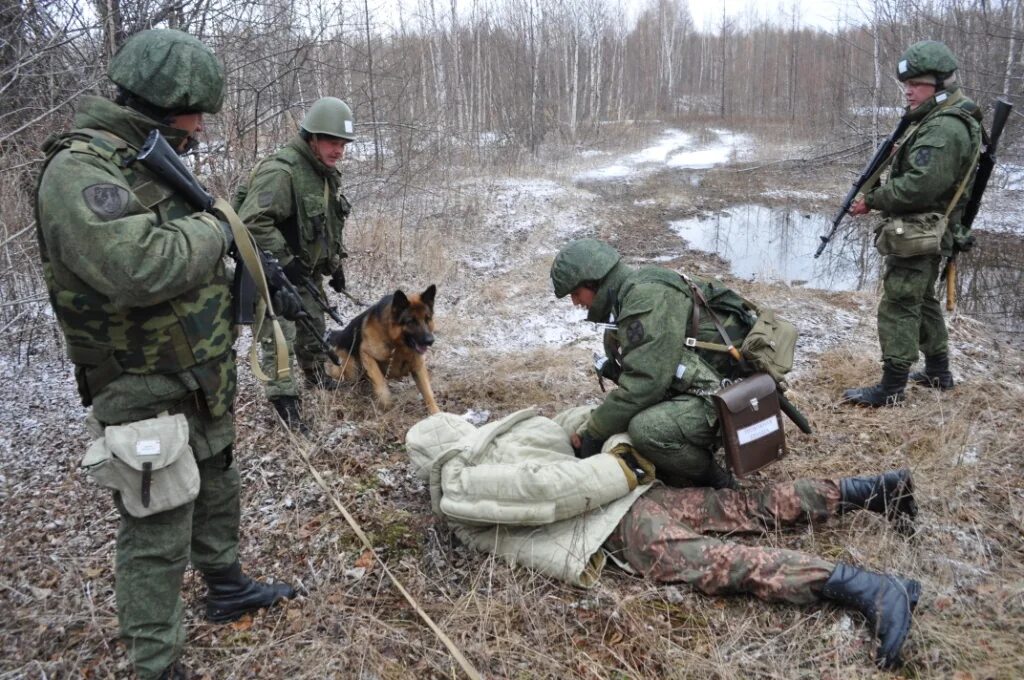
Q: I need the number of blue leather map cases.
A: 0